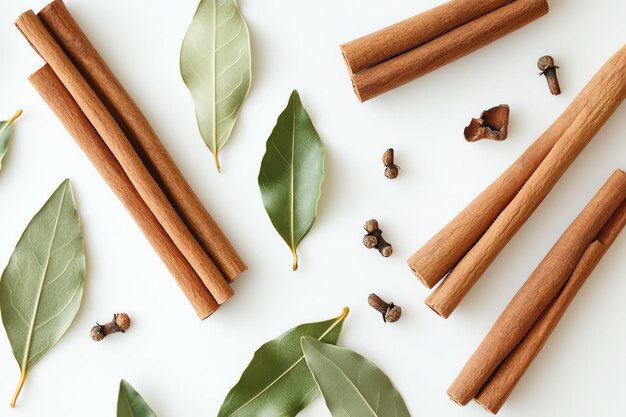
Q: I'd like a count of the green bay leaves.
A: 7